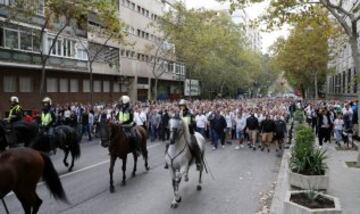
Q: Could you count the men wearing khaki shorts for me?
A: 2